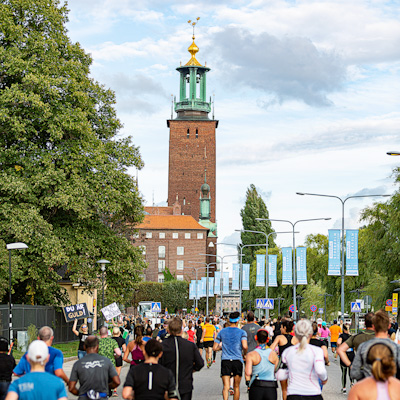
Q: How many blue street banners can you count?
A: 14